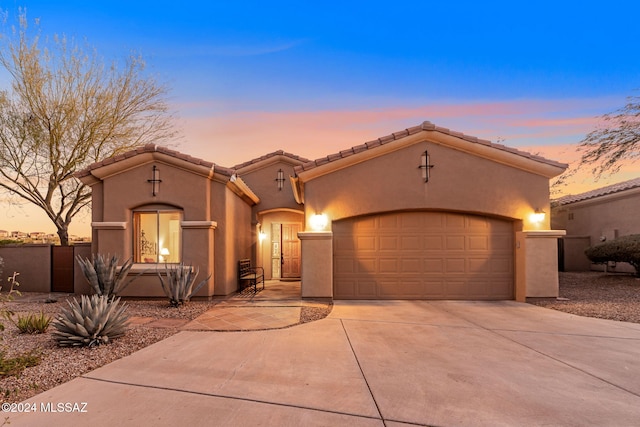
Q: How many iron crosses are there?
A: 3